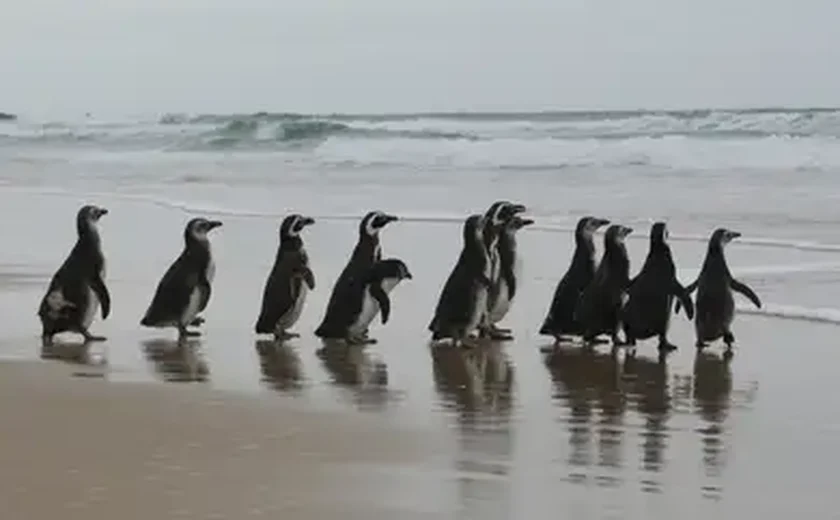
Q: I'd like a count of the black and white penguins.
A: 12